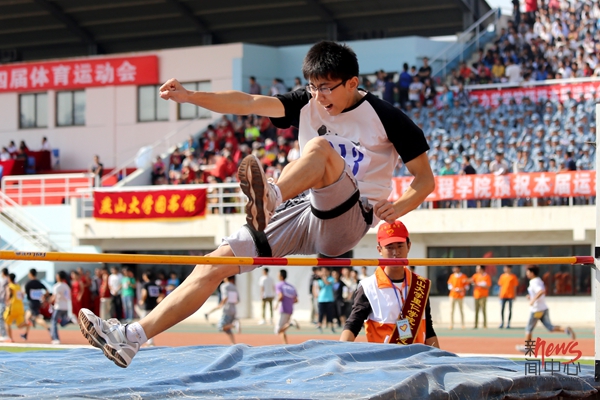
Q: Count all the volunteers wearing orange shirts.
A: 3